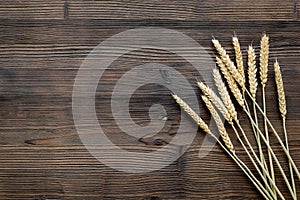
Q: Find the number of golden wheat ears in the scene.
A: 10